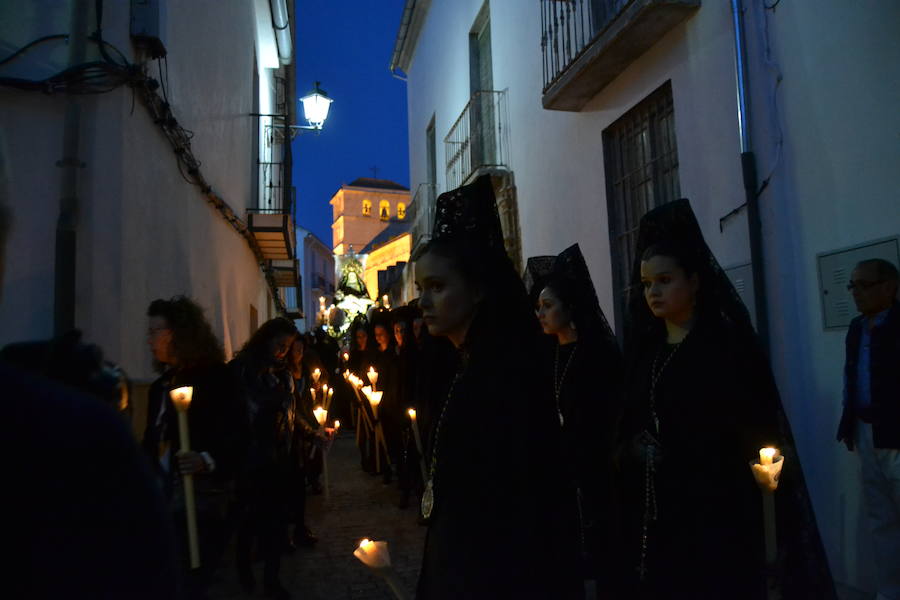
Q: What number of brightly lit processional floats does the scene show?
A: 1